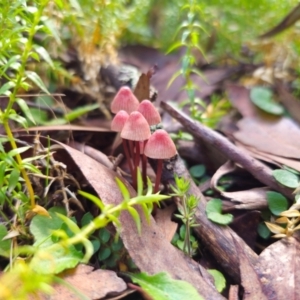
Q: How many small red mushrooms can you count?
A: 5